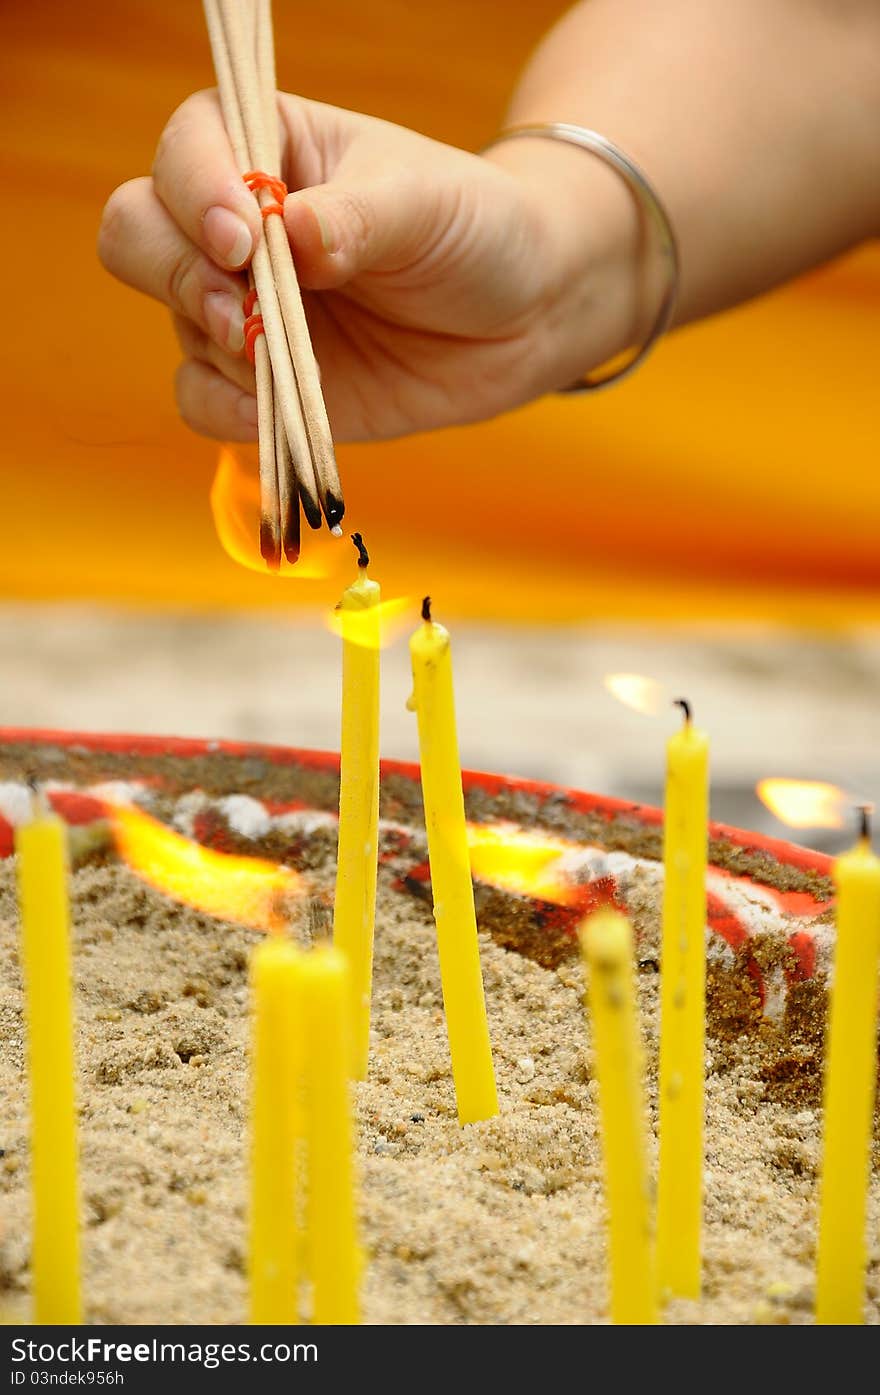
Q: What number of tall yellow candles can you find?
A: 8